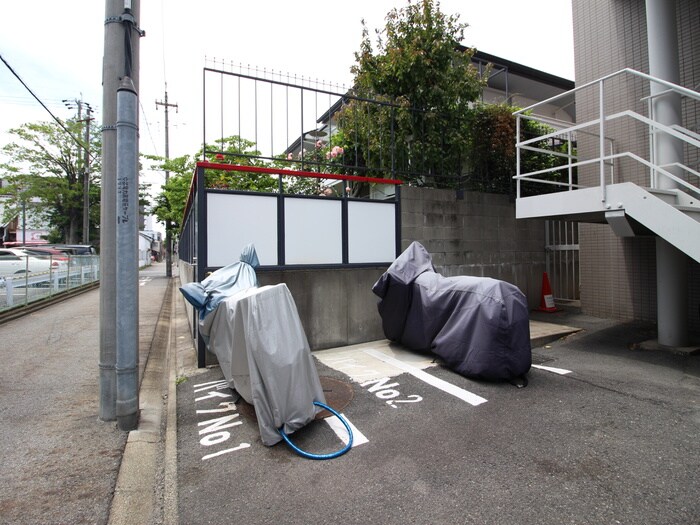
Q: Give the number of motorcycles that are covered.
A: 2